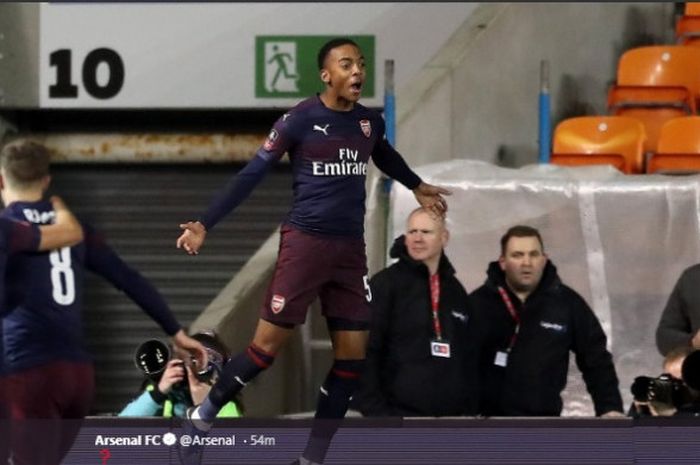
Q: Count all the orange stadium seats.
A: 4